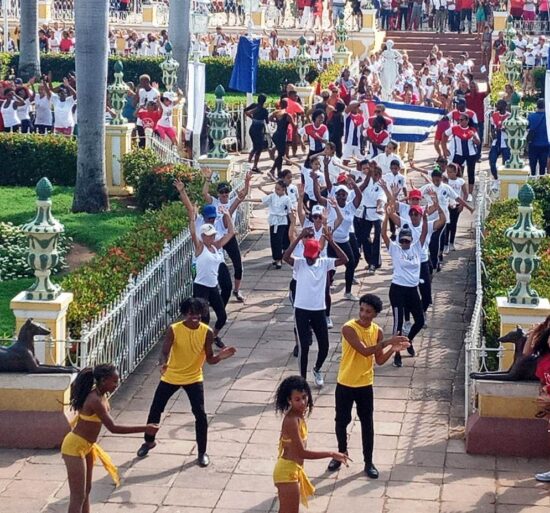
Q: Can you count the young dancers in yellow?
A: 4